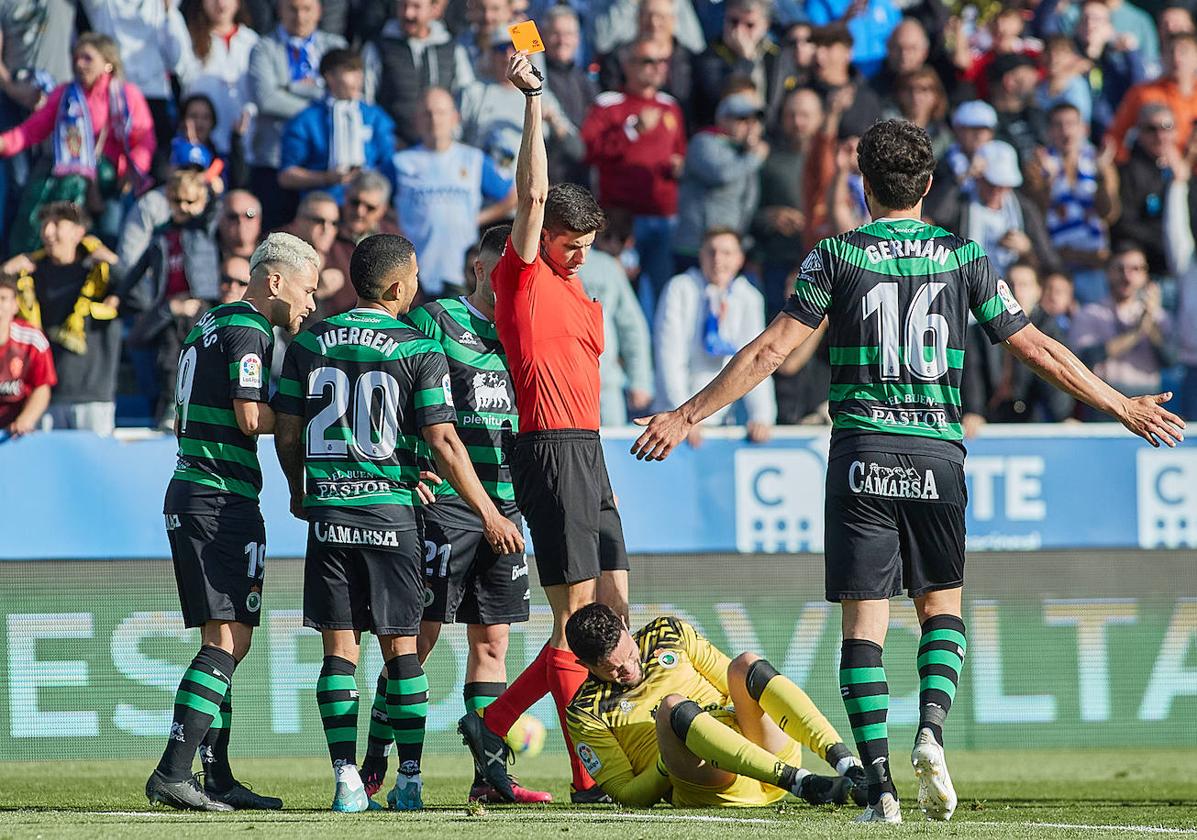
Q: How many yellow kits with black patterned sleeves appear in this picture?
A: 1